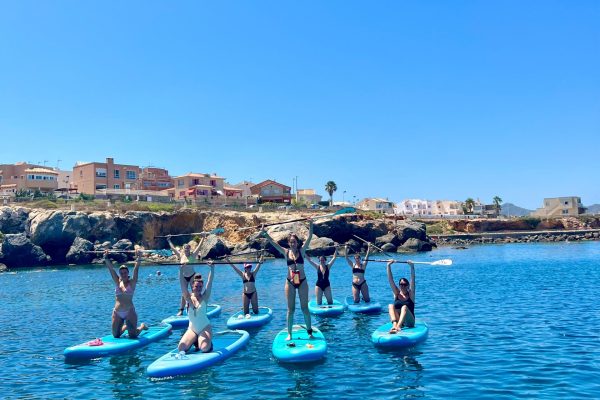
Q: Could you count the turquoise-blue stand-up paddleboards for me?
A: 8